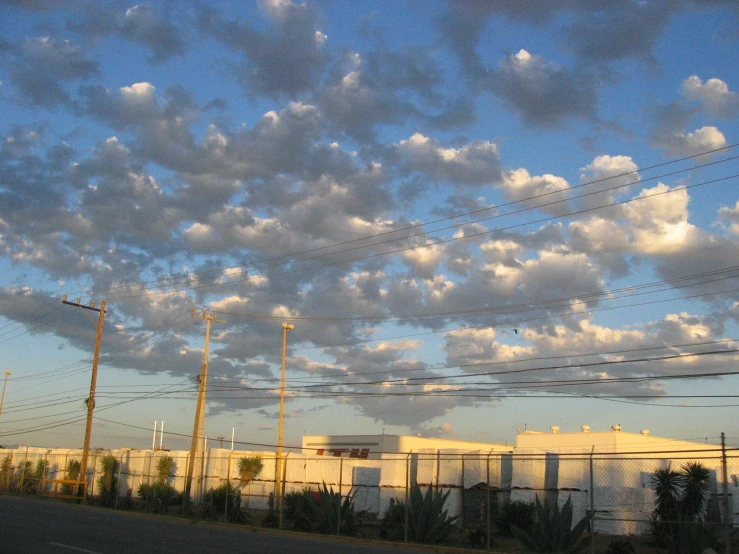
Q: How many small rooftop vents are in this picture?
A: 4